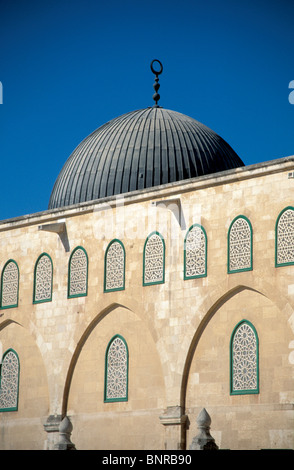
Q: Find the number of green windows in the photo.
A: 11